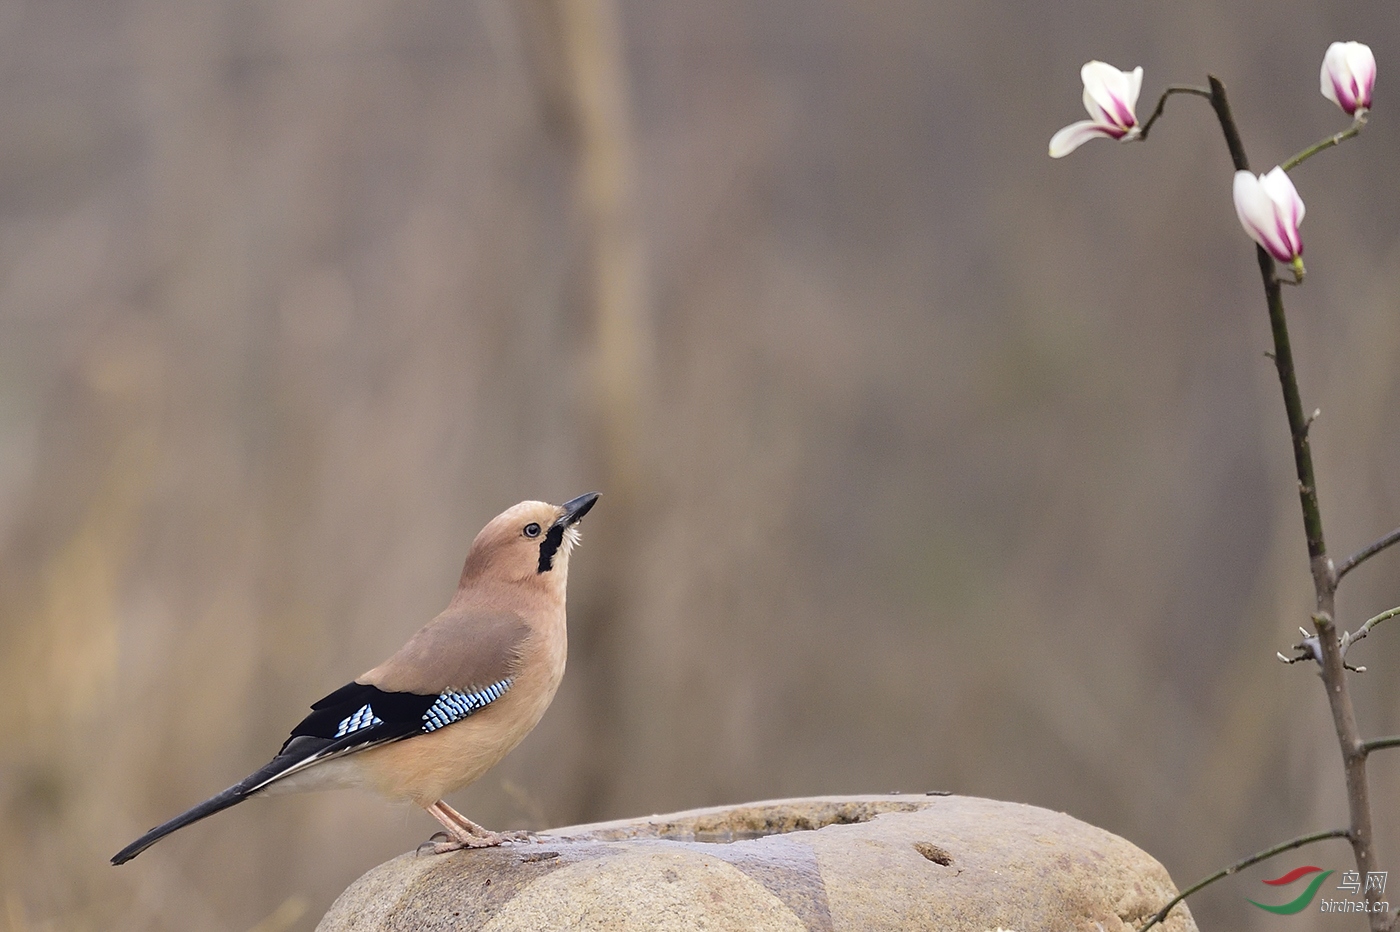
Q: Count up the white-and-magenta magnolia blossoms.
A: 3